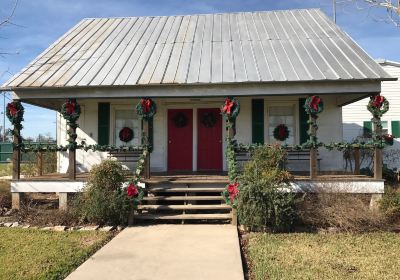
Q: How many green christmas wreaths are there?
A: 12